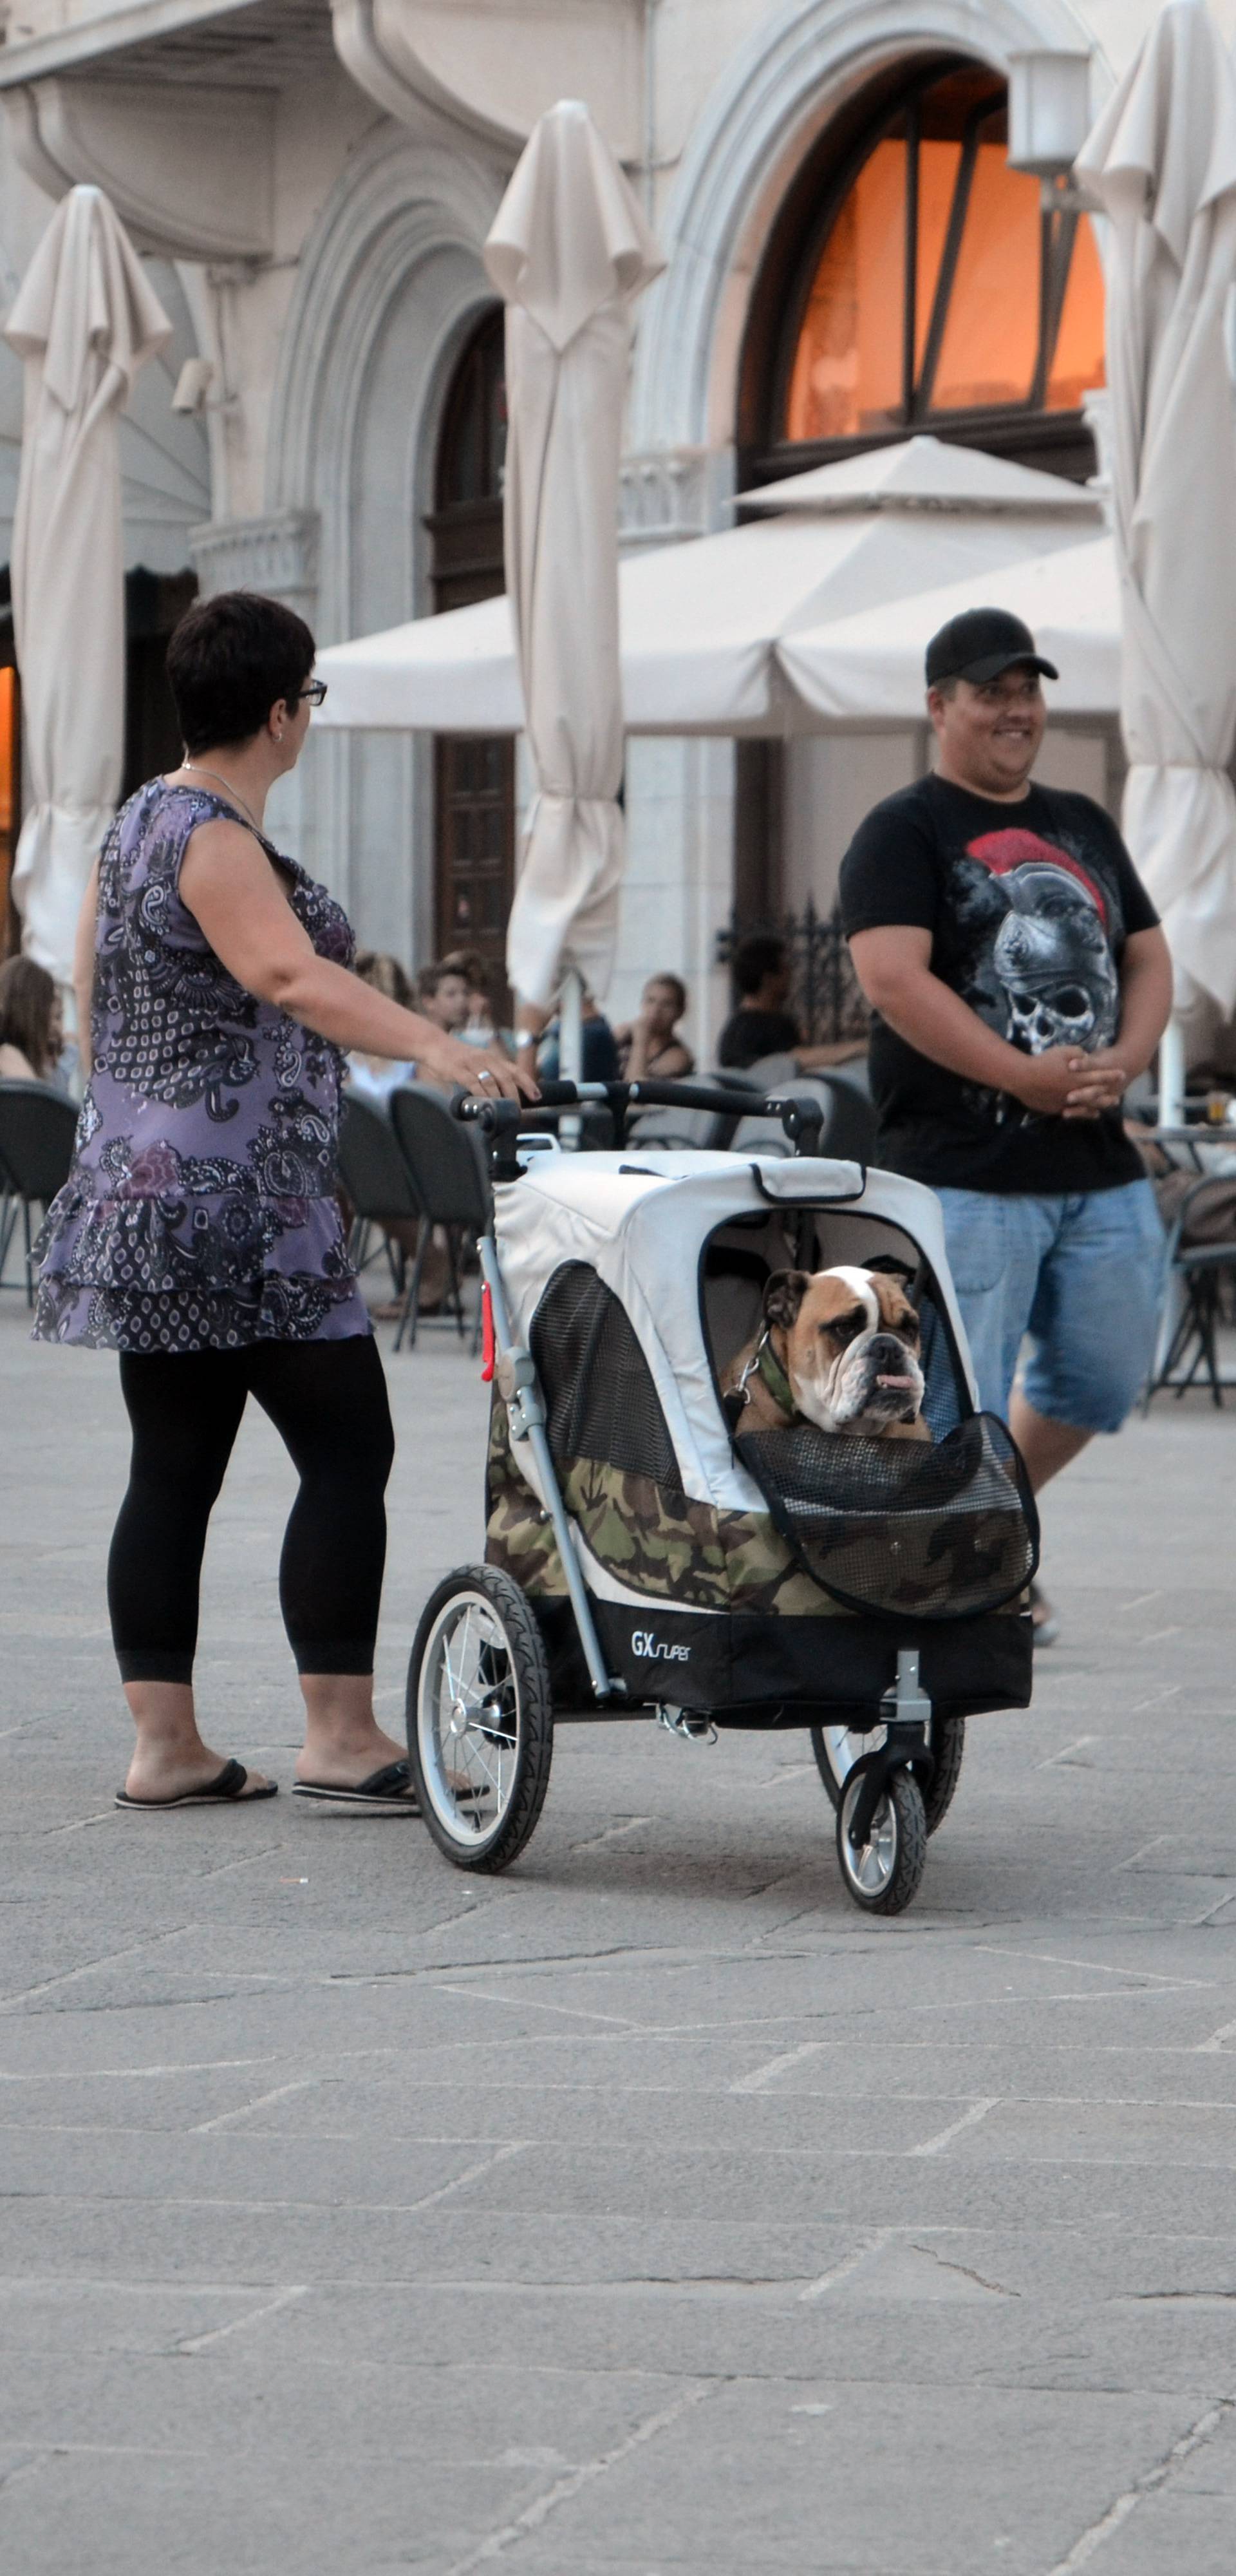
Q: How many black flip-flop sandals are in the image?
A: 2